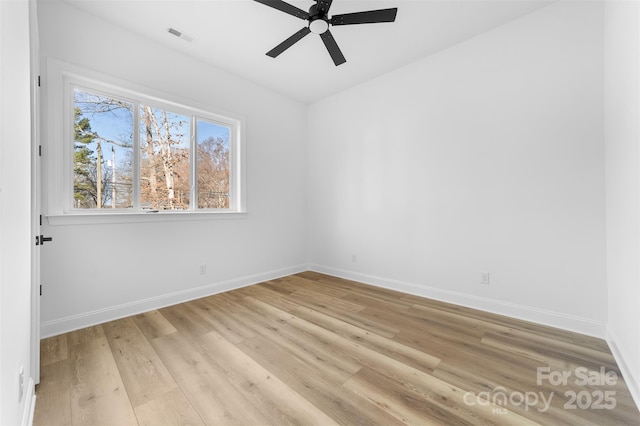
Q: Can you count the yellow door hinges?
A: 0